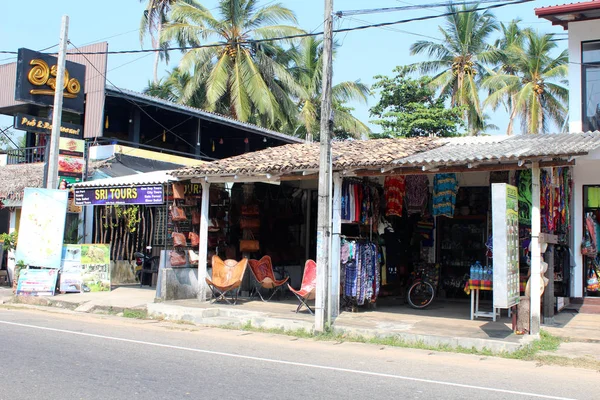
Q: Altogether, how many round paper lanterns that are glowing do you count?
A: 0